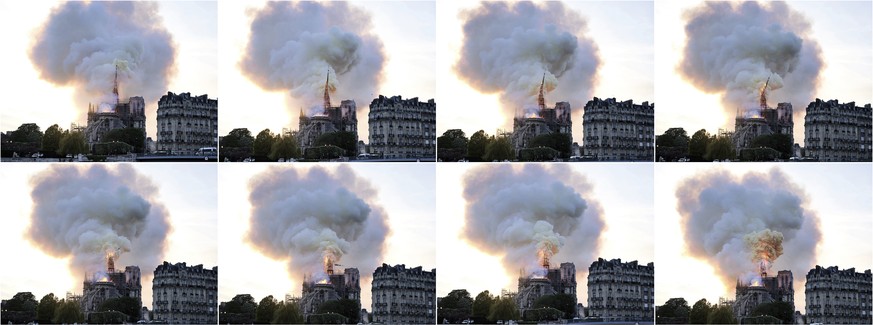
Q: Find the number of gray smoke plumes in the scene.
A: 8